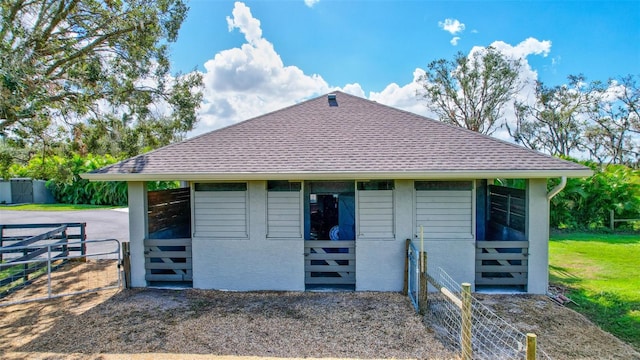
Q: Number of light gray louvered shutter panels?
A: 4